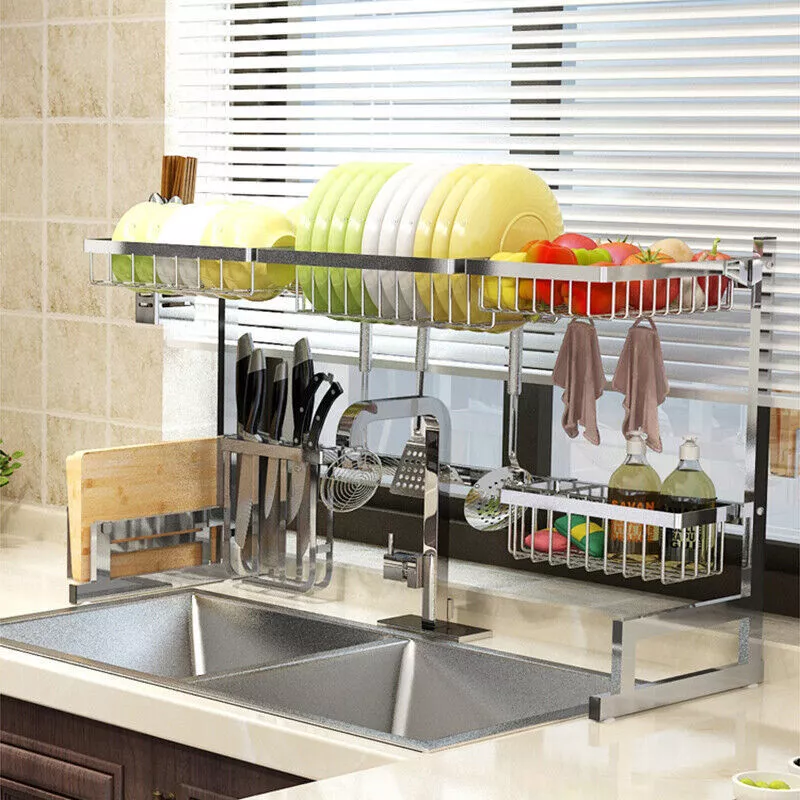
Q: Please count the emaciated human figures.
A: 0